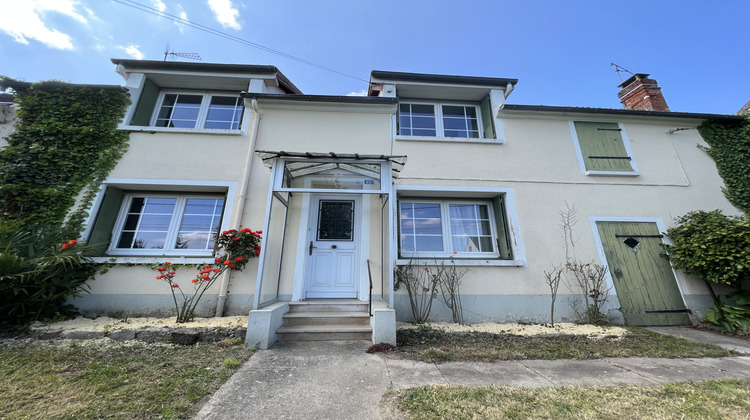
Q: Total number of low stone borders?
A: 1